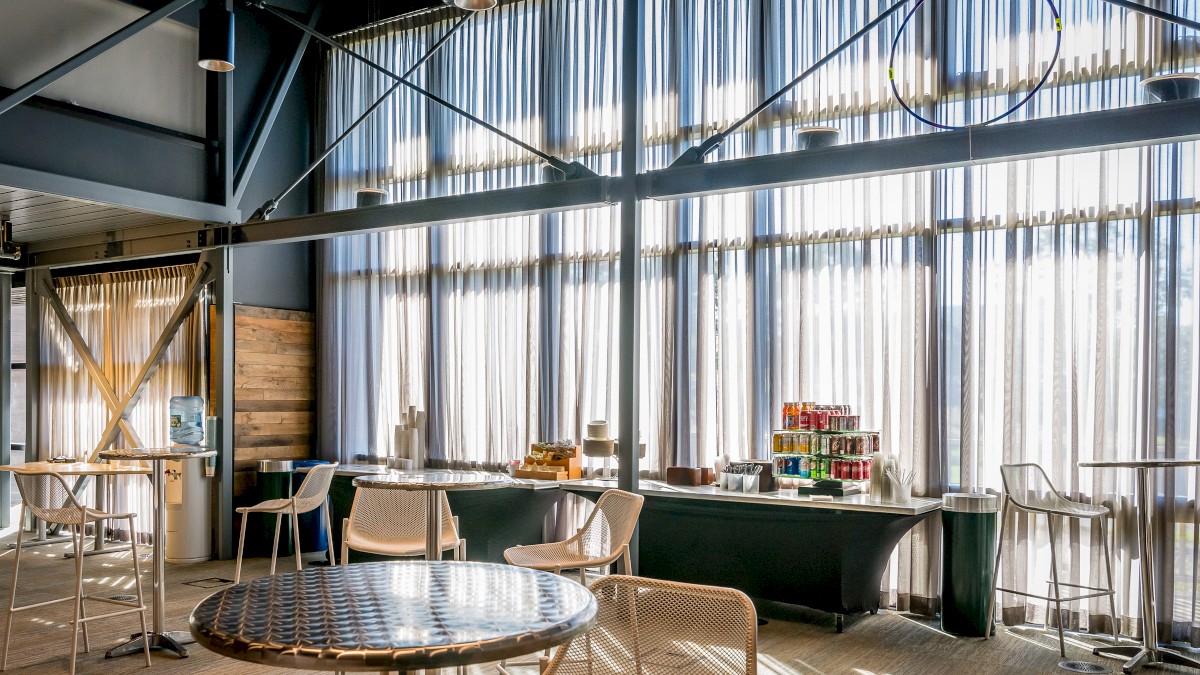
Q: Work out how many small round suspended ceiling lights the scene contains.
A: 2